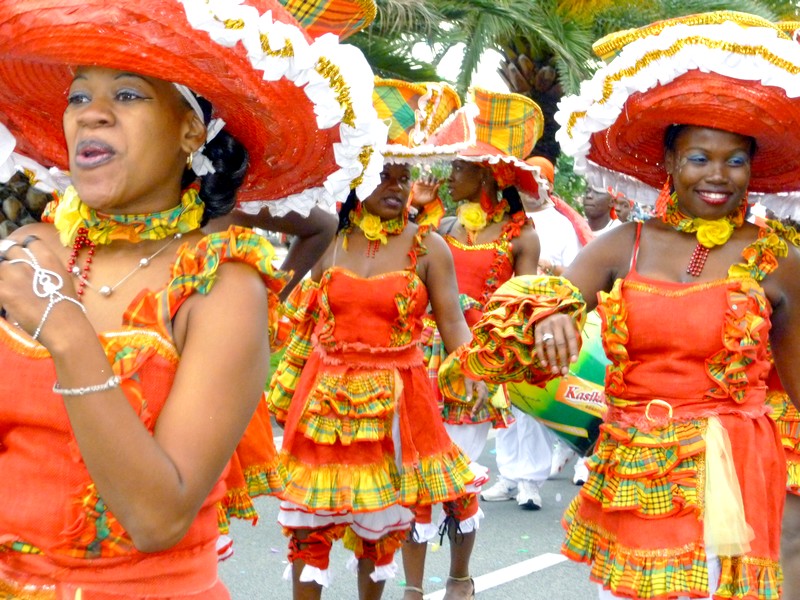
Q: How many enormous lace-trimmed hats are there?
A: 4